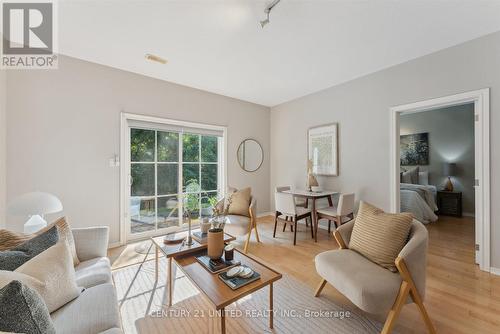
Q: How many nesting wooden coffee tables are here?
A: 2